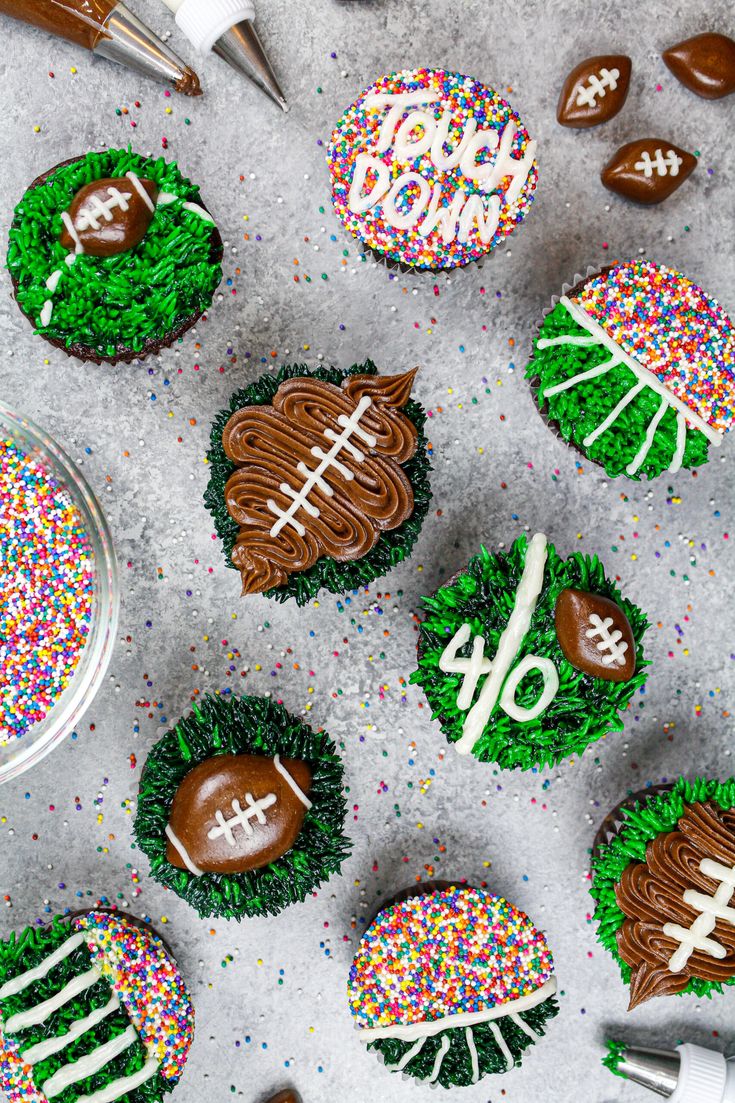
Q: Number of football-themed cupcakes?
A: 9